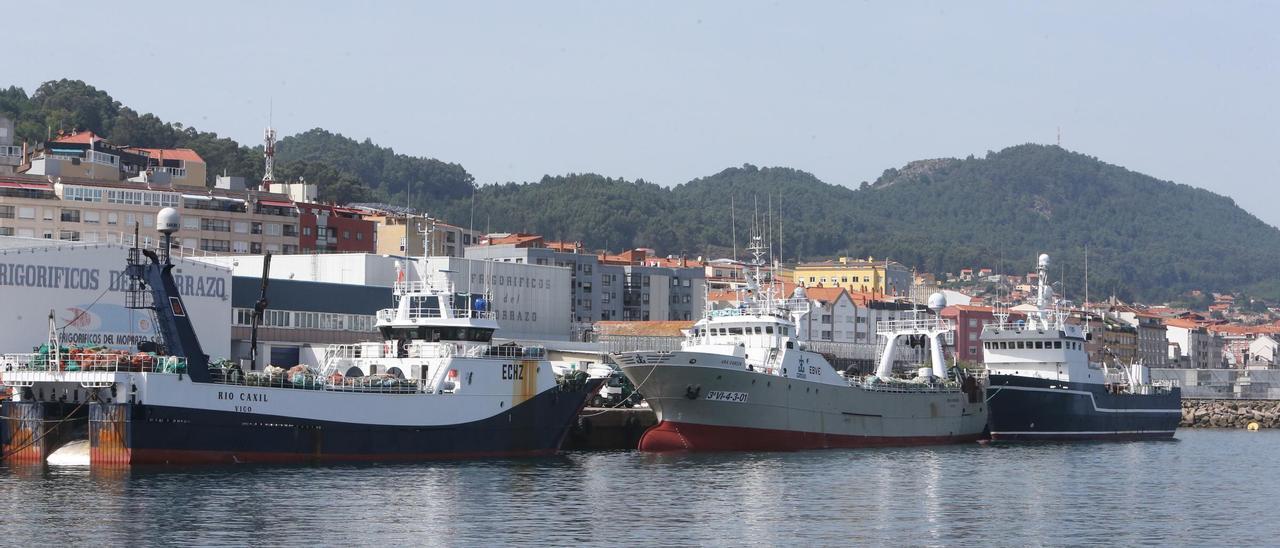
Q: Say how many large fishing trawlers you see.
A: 3